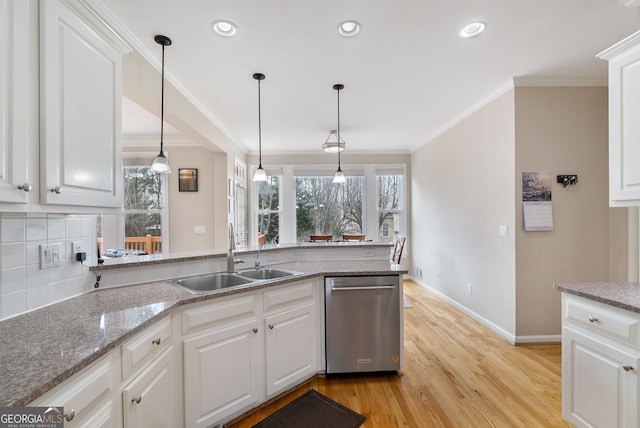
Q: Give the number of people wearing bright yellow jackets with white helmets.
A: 0